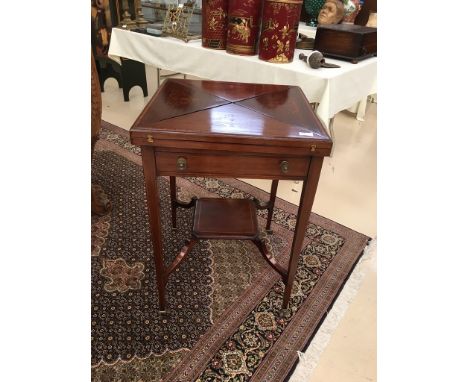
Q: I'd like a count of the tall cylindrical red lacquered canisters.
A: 3